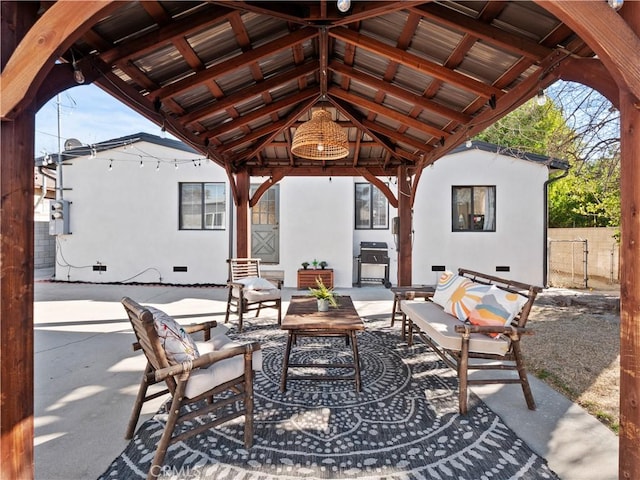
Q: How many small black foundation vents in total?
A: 4